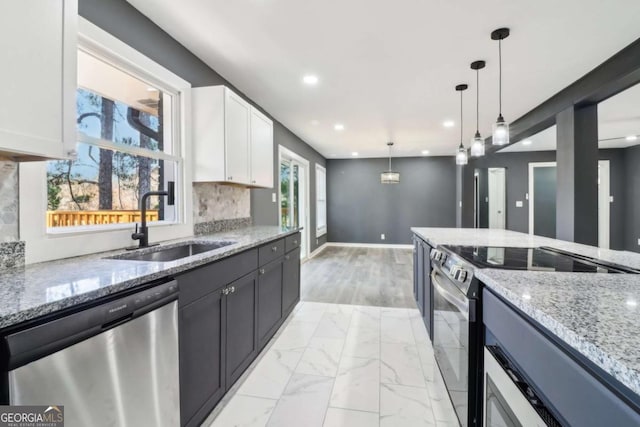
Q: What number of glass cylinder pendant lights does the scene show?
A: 3